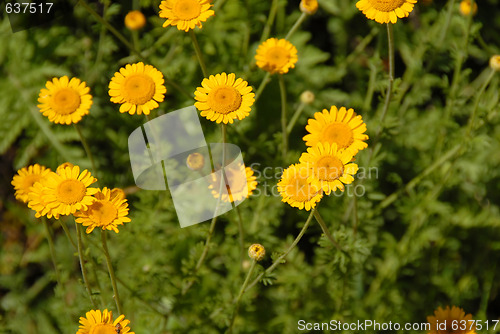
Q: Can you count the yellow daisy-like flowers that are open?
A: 15